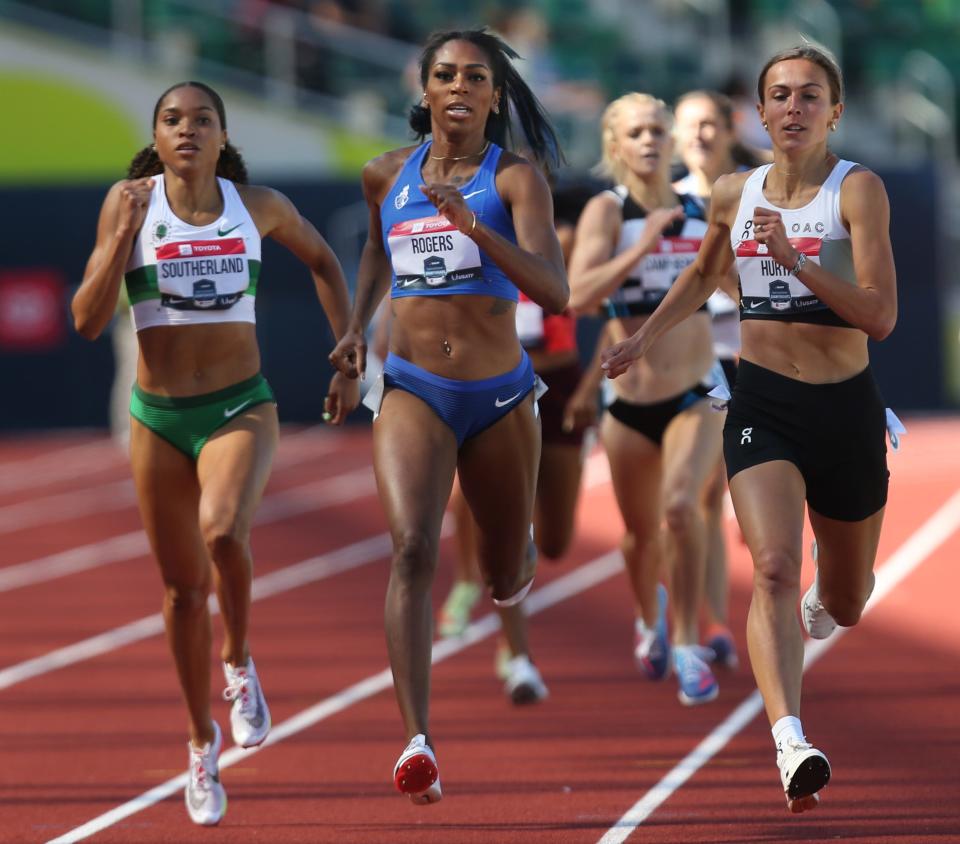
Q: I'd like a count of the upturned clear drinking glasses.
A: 0